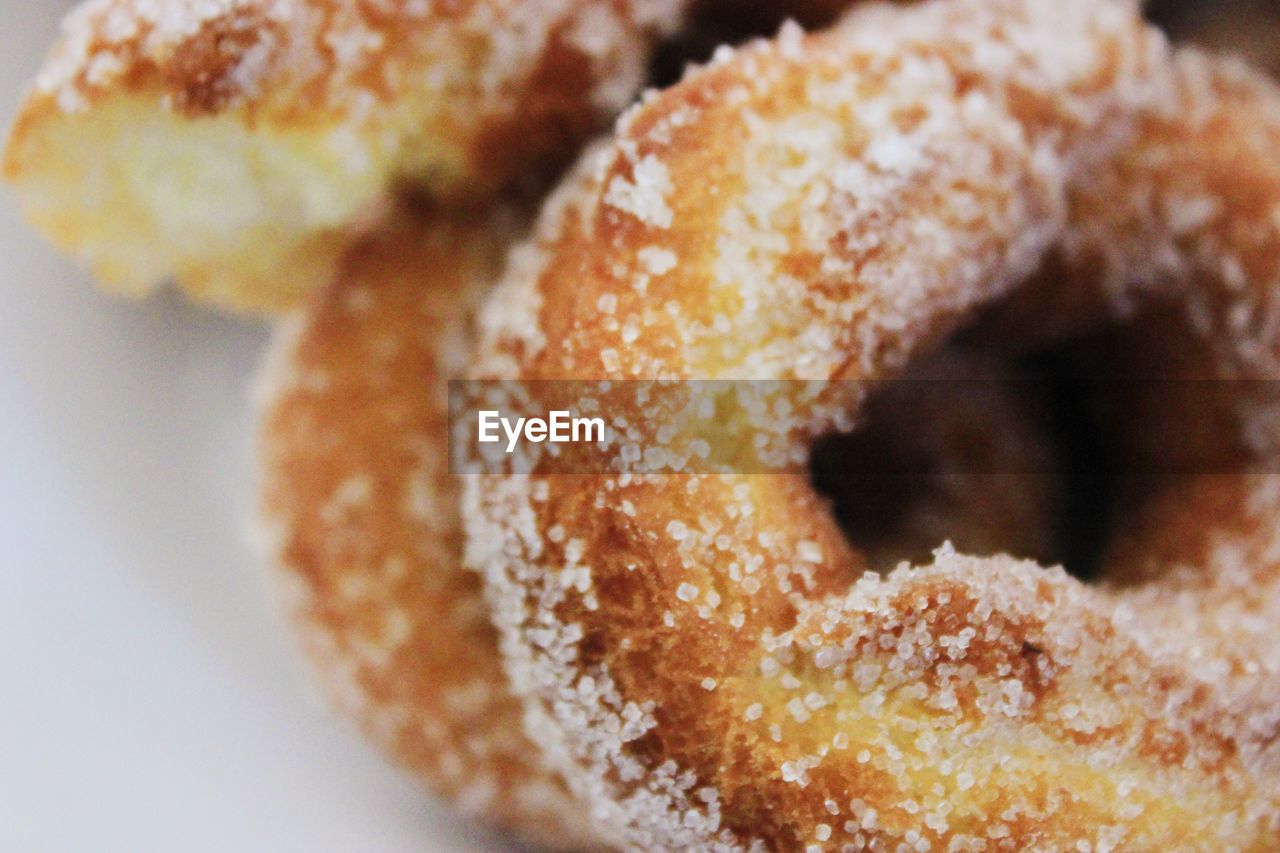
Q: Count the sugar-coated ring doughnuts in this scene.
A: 3